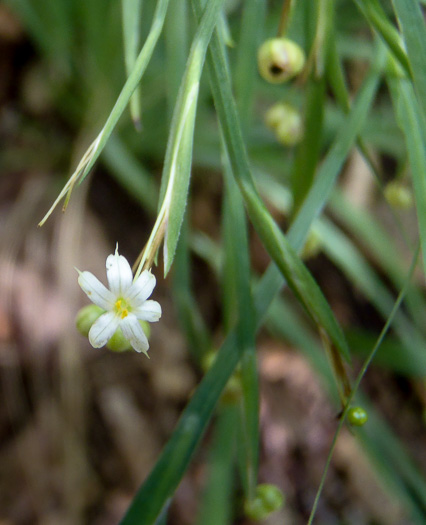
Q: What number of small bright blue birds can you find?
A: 0